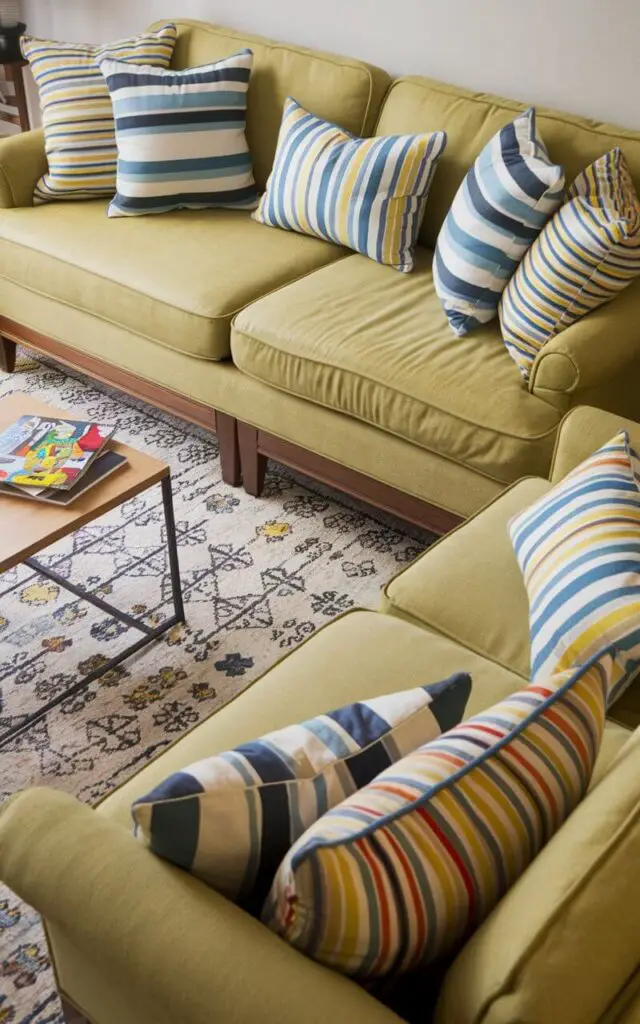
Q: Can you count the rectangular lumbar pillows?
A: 1